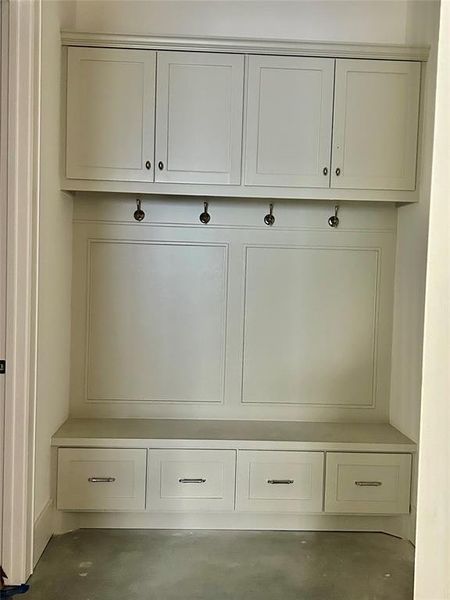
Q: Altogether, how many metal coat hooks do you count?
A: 4